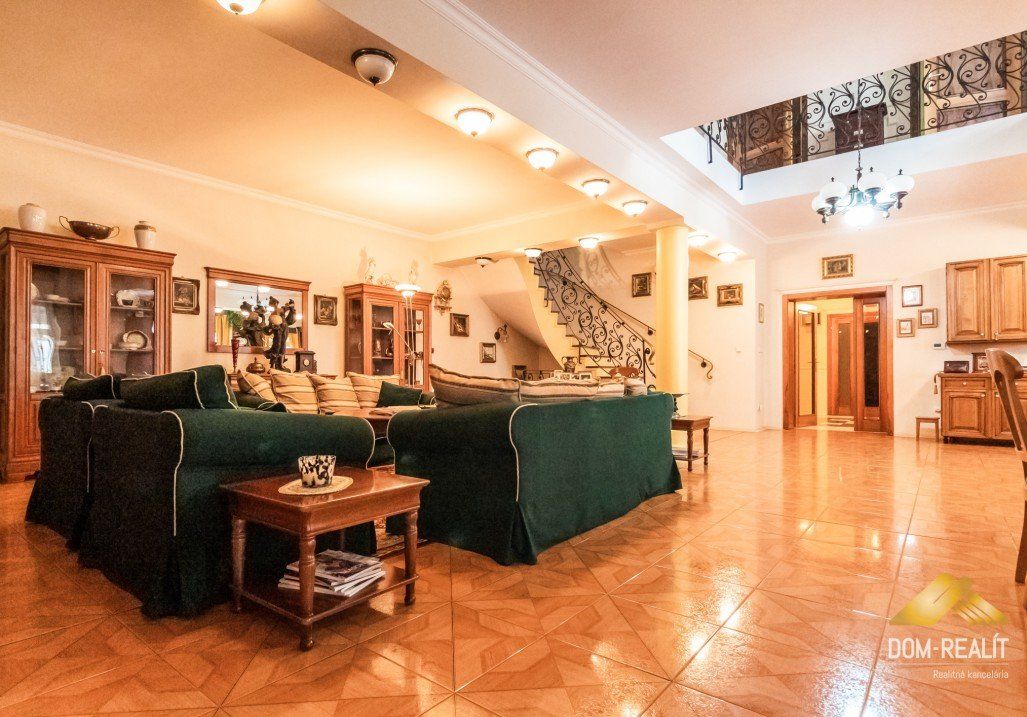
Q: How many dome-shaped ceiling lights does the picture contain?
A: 11